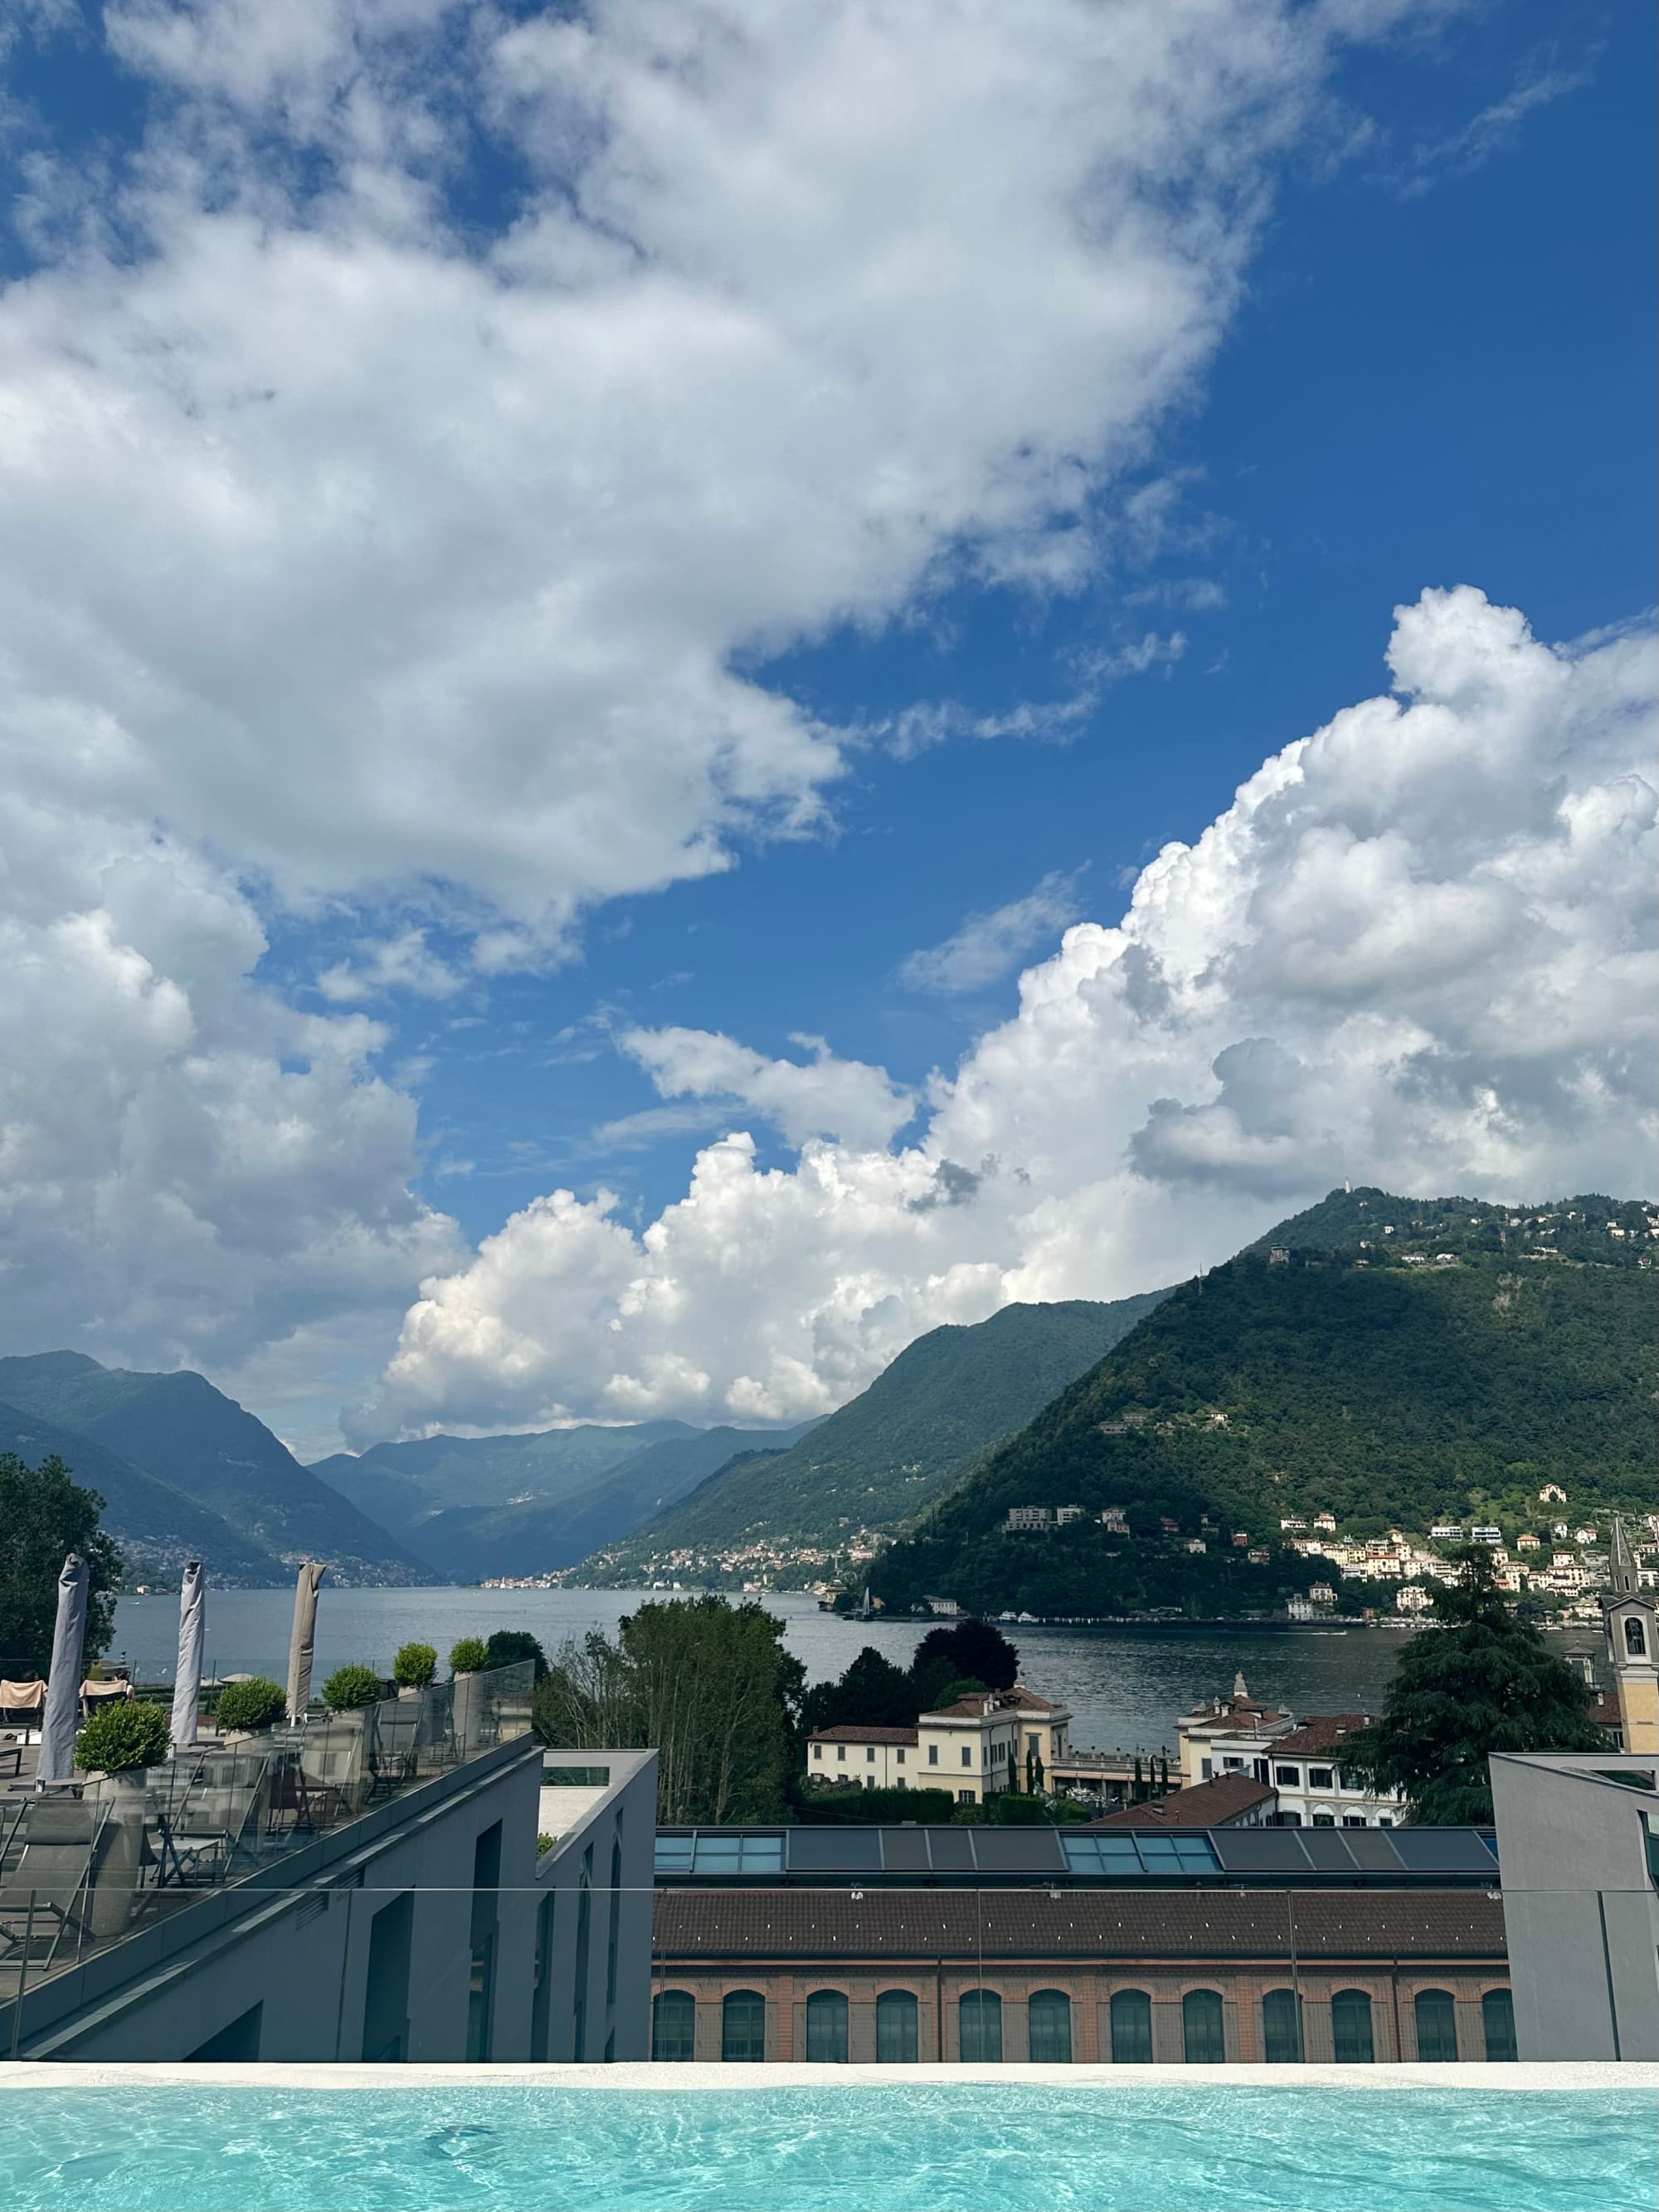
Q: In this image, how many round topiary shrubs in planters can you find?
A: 5